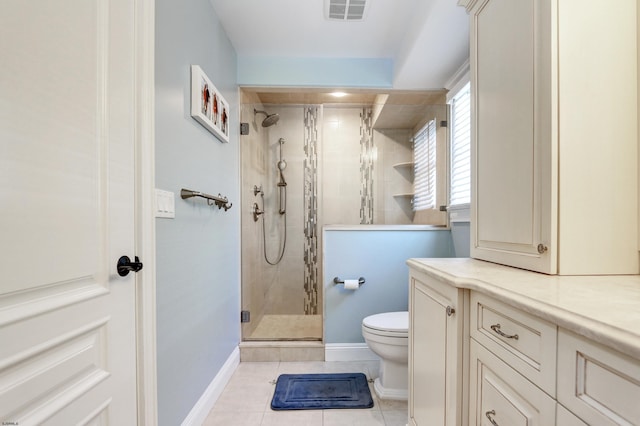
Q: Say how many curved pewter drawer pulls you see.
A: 2